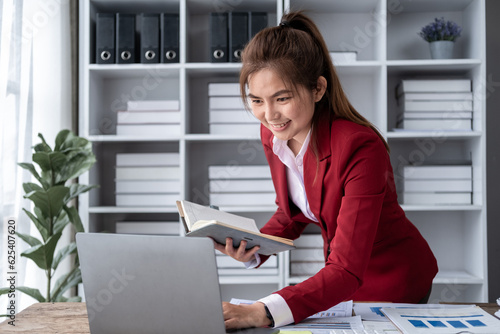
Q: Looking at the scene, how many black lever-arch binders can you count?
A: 7